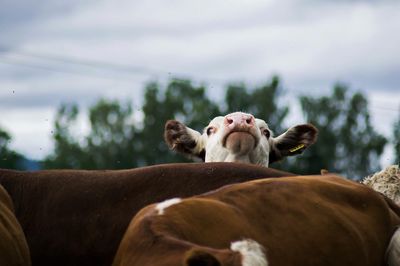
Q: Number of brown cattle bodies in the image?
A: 3